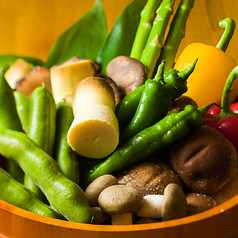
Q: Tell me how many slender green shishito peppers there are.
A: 3